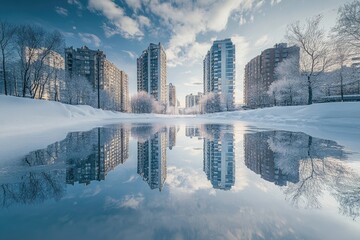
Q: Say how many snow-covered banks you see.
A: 2